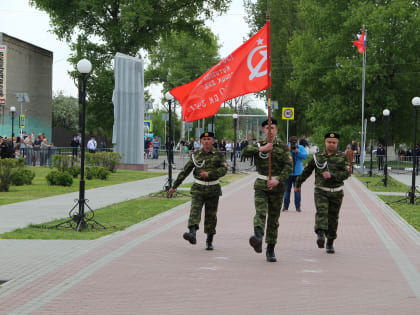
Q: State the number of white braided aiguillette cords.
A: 3